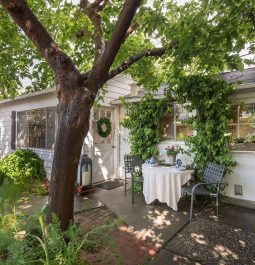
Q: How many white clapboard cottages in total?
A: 1